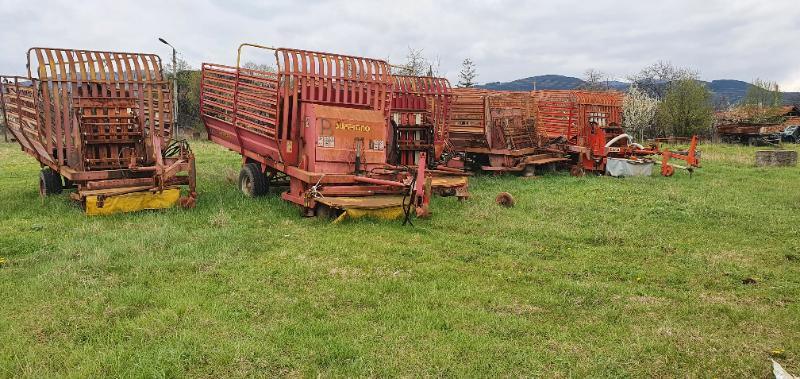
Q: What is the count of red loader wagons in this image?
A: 5